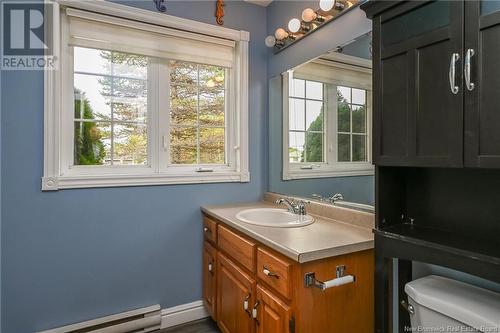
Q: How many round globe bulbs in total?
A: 5